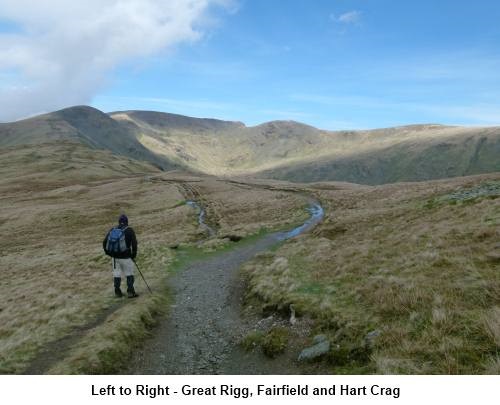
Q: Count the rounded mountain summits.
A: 3